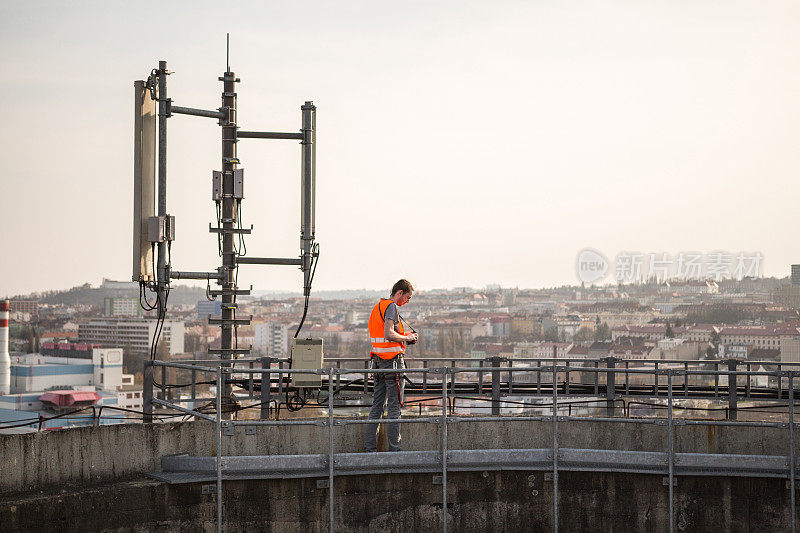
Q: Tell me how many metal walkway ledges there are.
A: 1